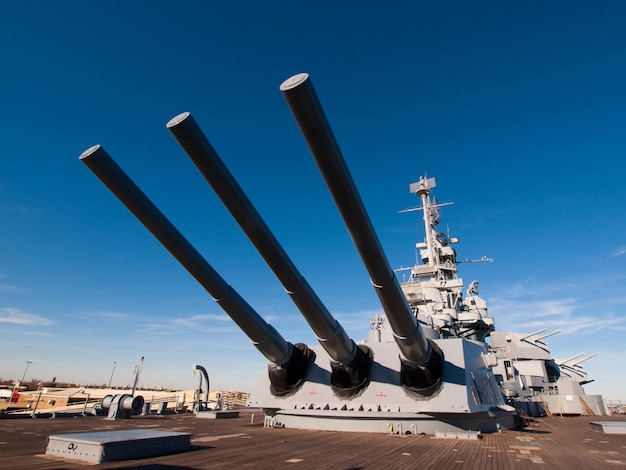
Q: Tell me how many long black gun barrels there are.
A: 3